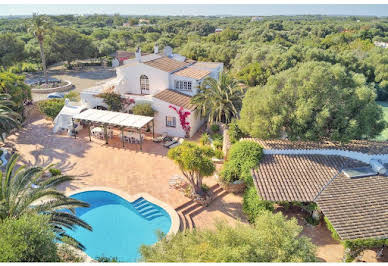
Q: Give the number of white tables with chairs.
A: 2